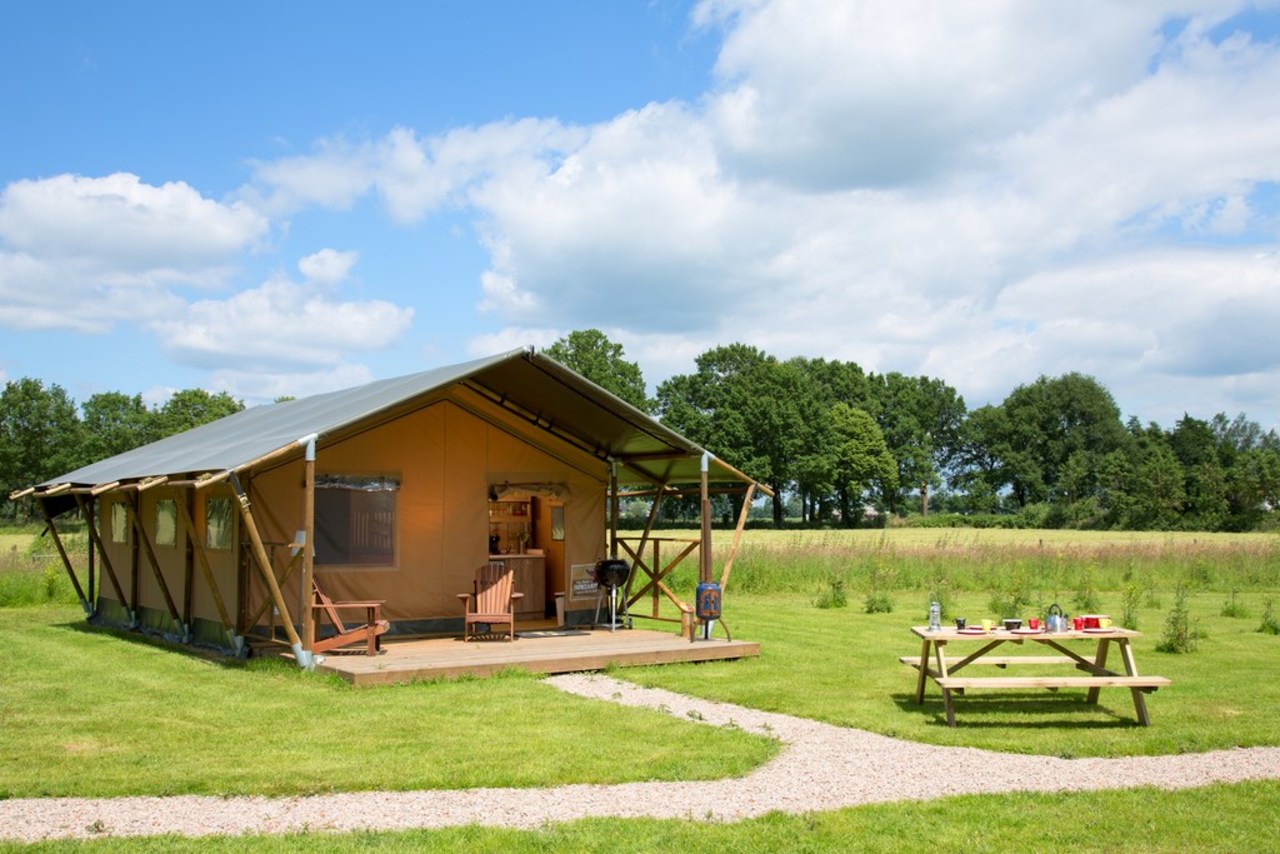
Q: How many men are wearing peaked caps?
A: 0